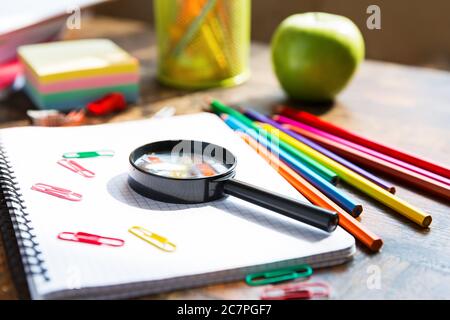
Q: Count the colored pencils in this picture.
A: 8